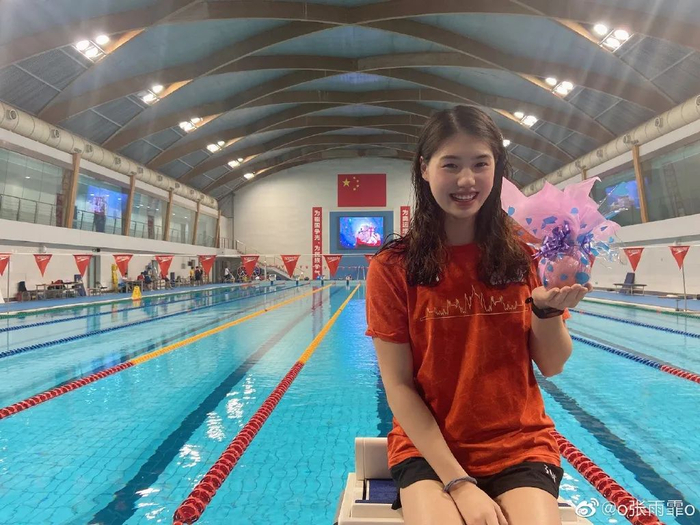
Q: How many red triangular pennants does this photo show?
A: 13